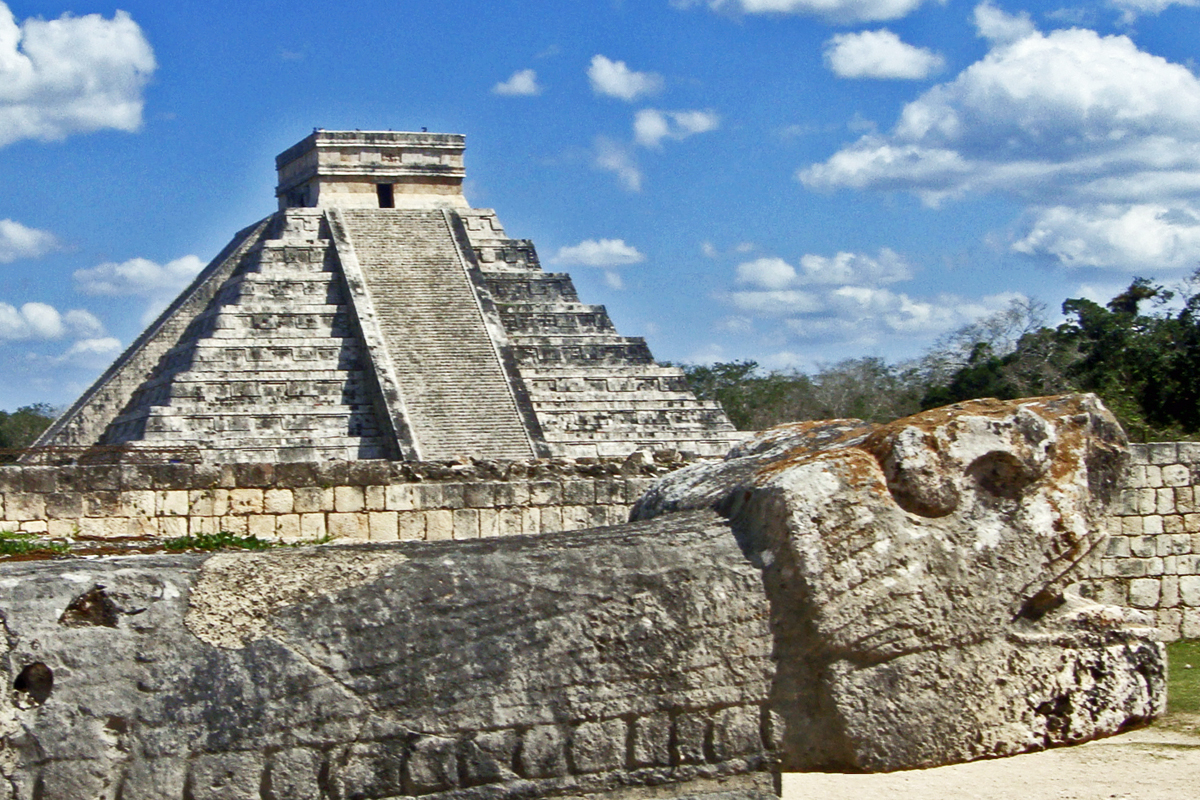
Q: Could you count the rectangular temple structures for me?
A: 1